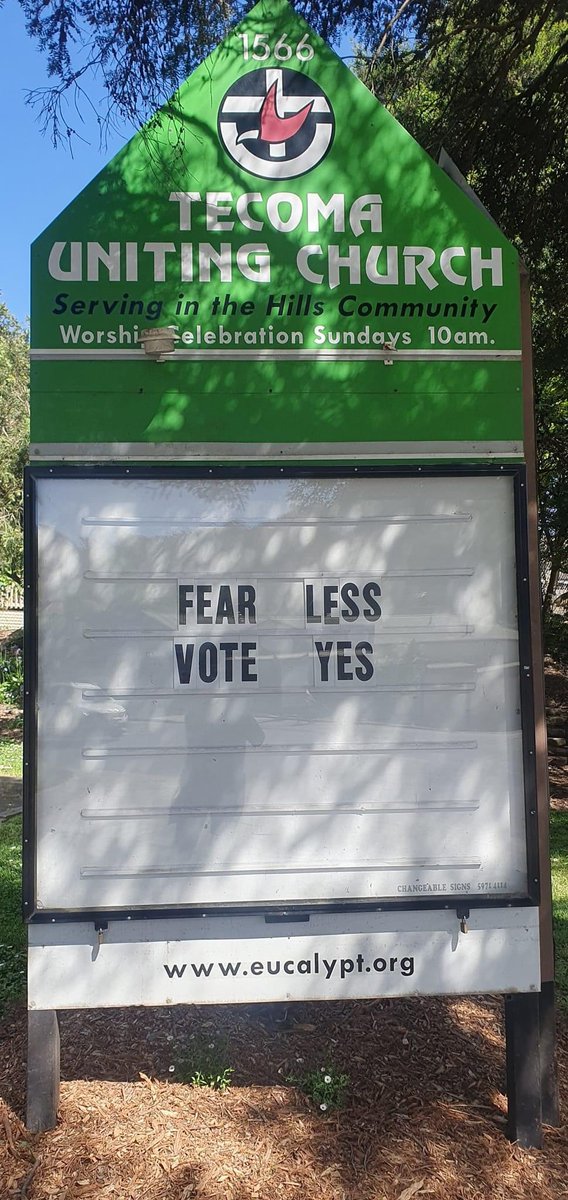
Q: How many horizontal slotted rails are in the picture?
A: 7